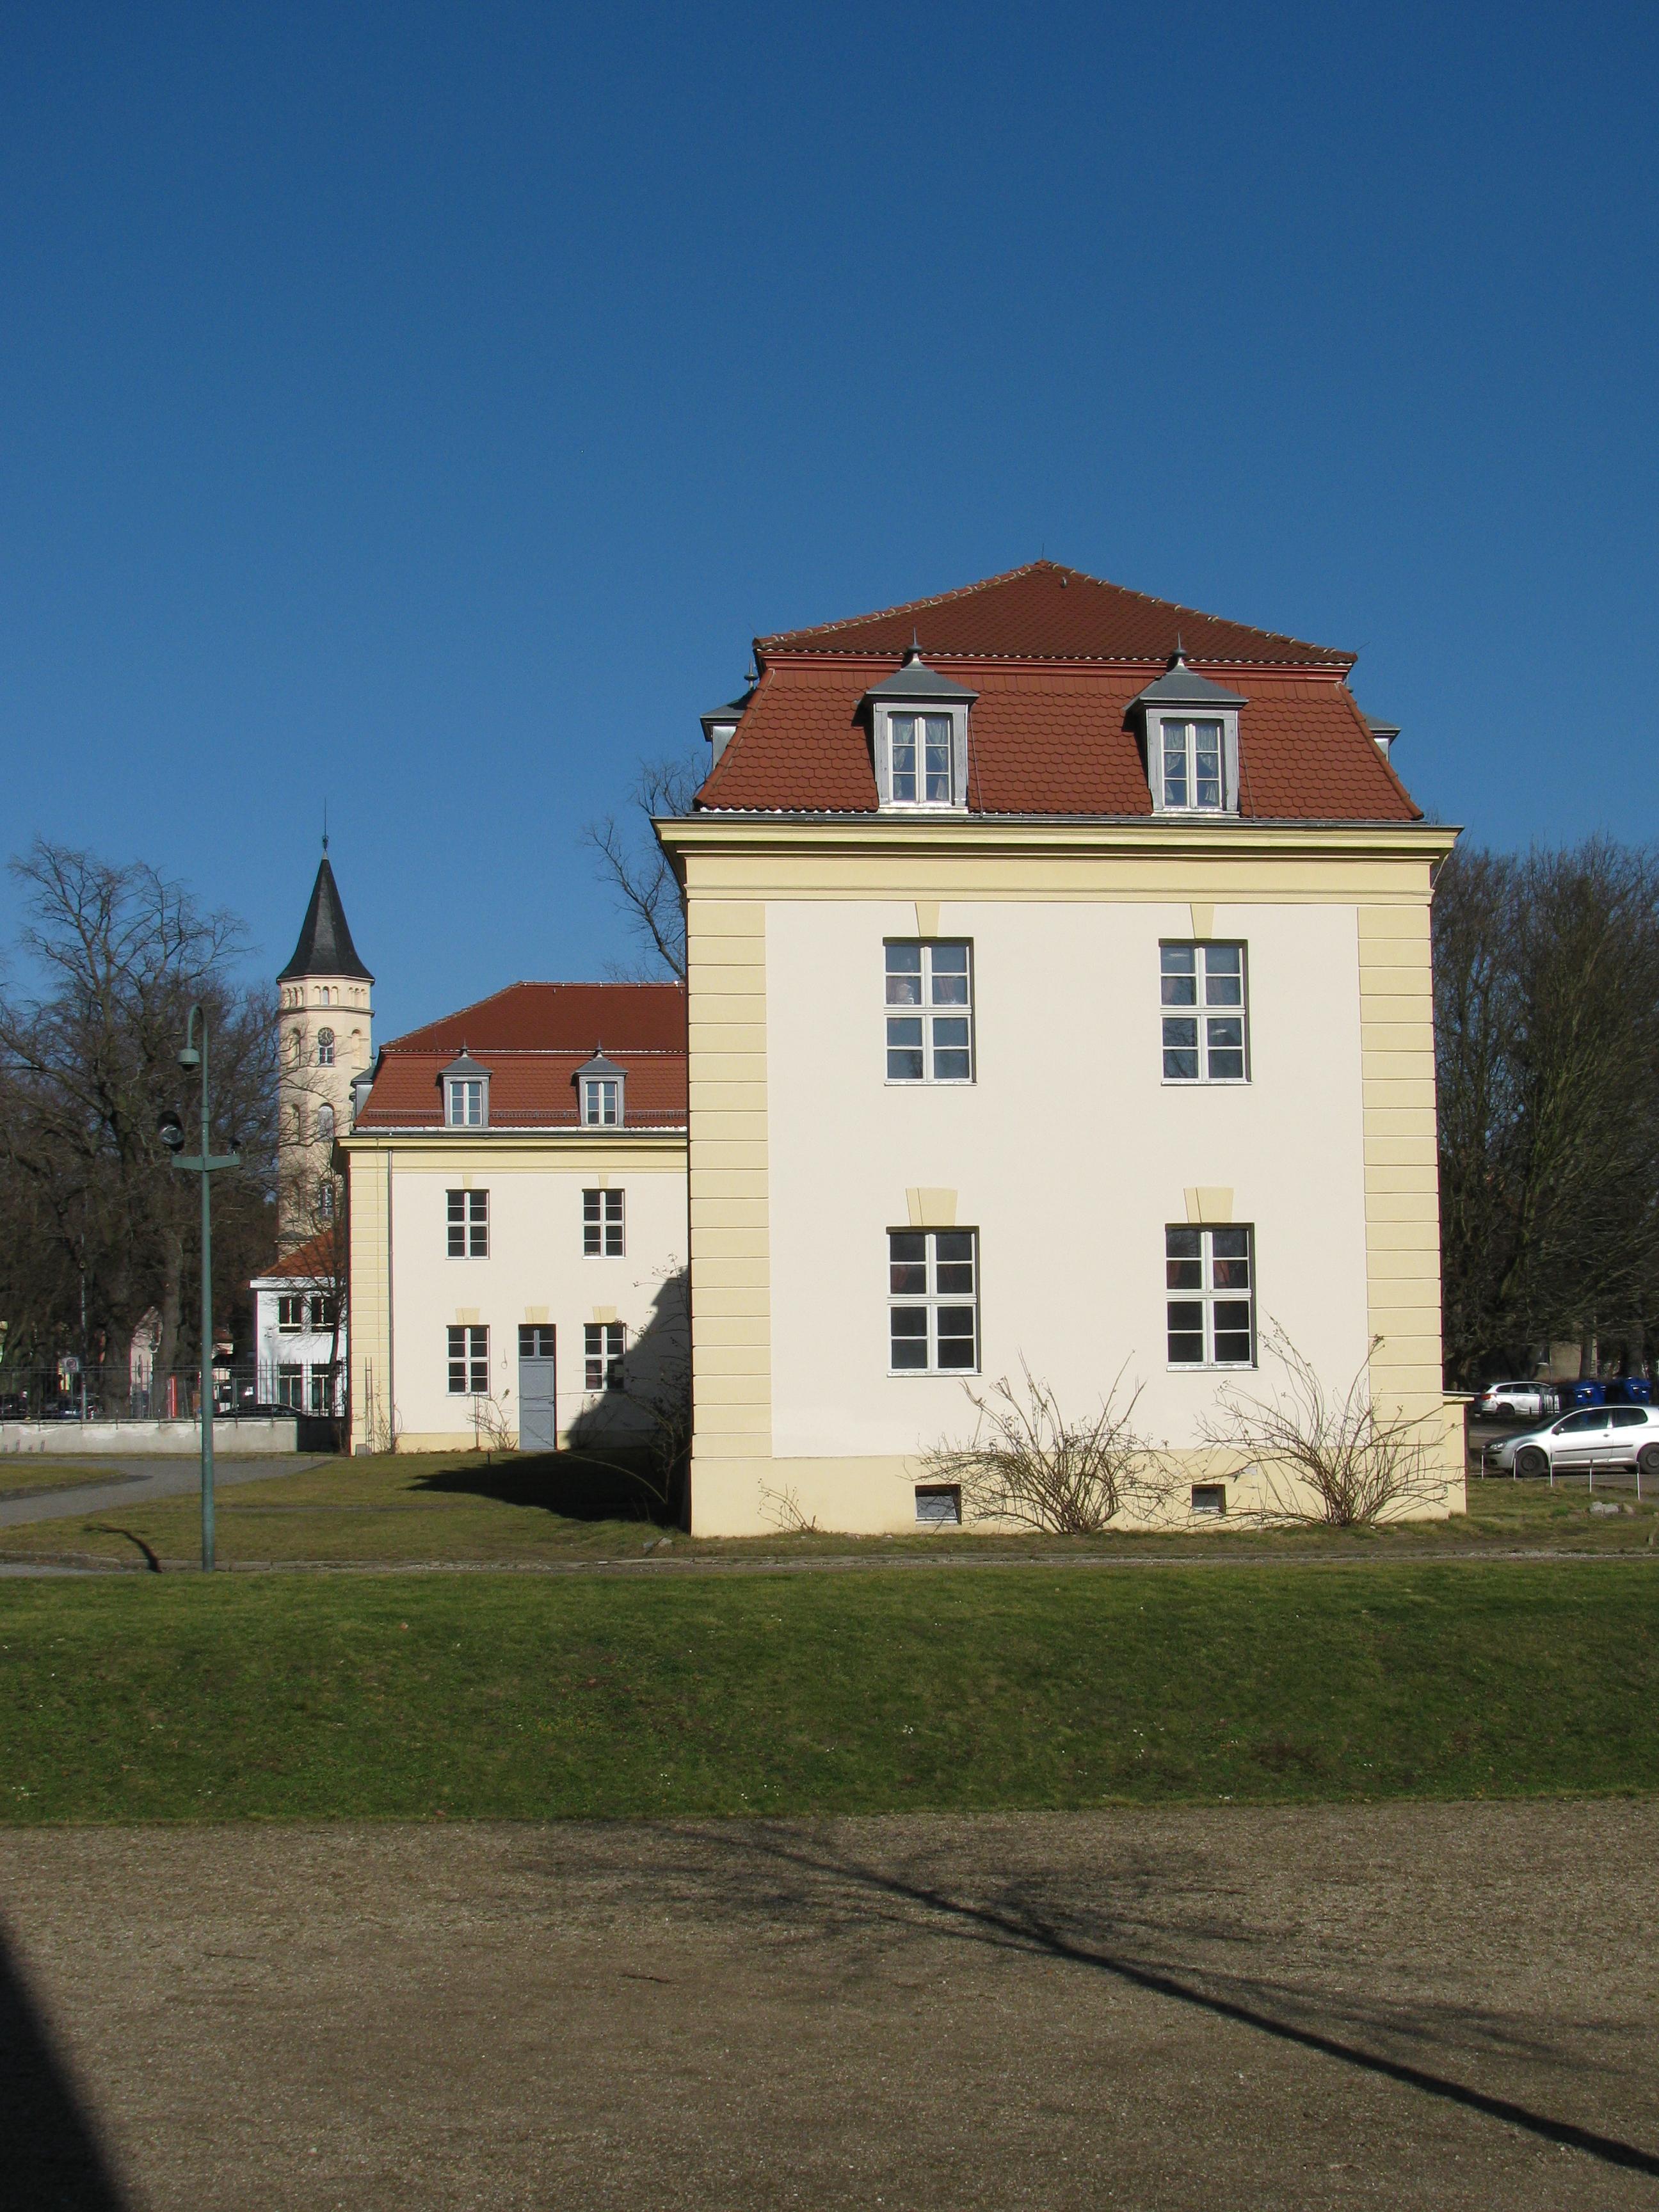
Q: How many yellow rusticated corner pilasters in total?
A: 3